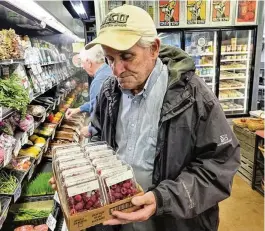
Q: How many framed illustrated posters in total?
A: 4